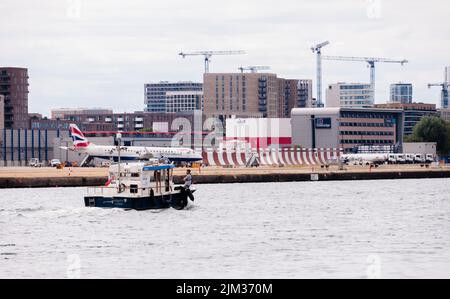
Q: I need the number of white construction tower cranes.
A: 5